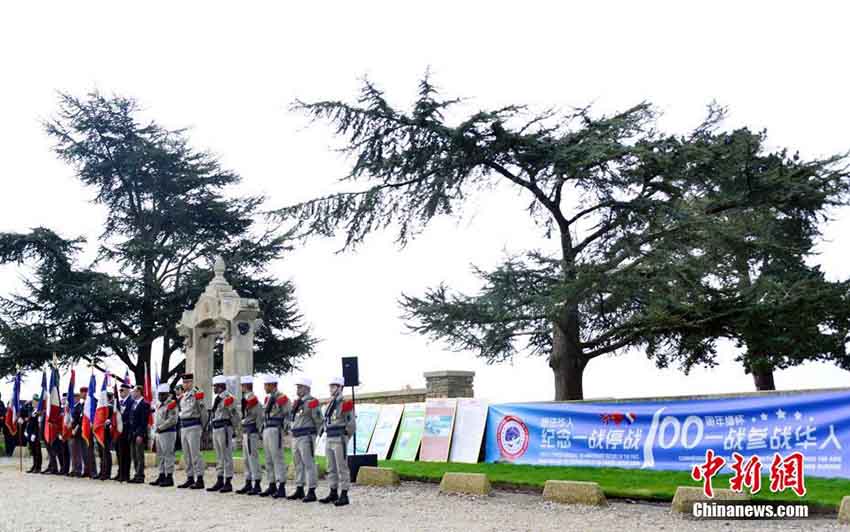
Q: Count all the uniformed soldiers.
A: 7